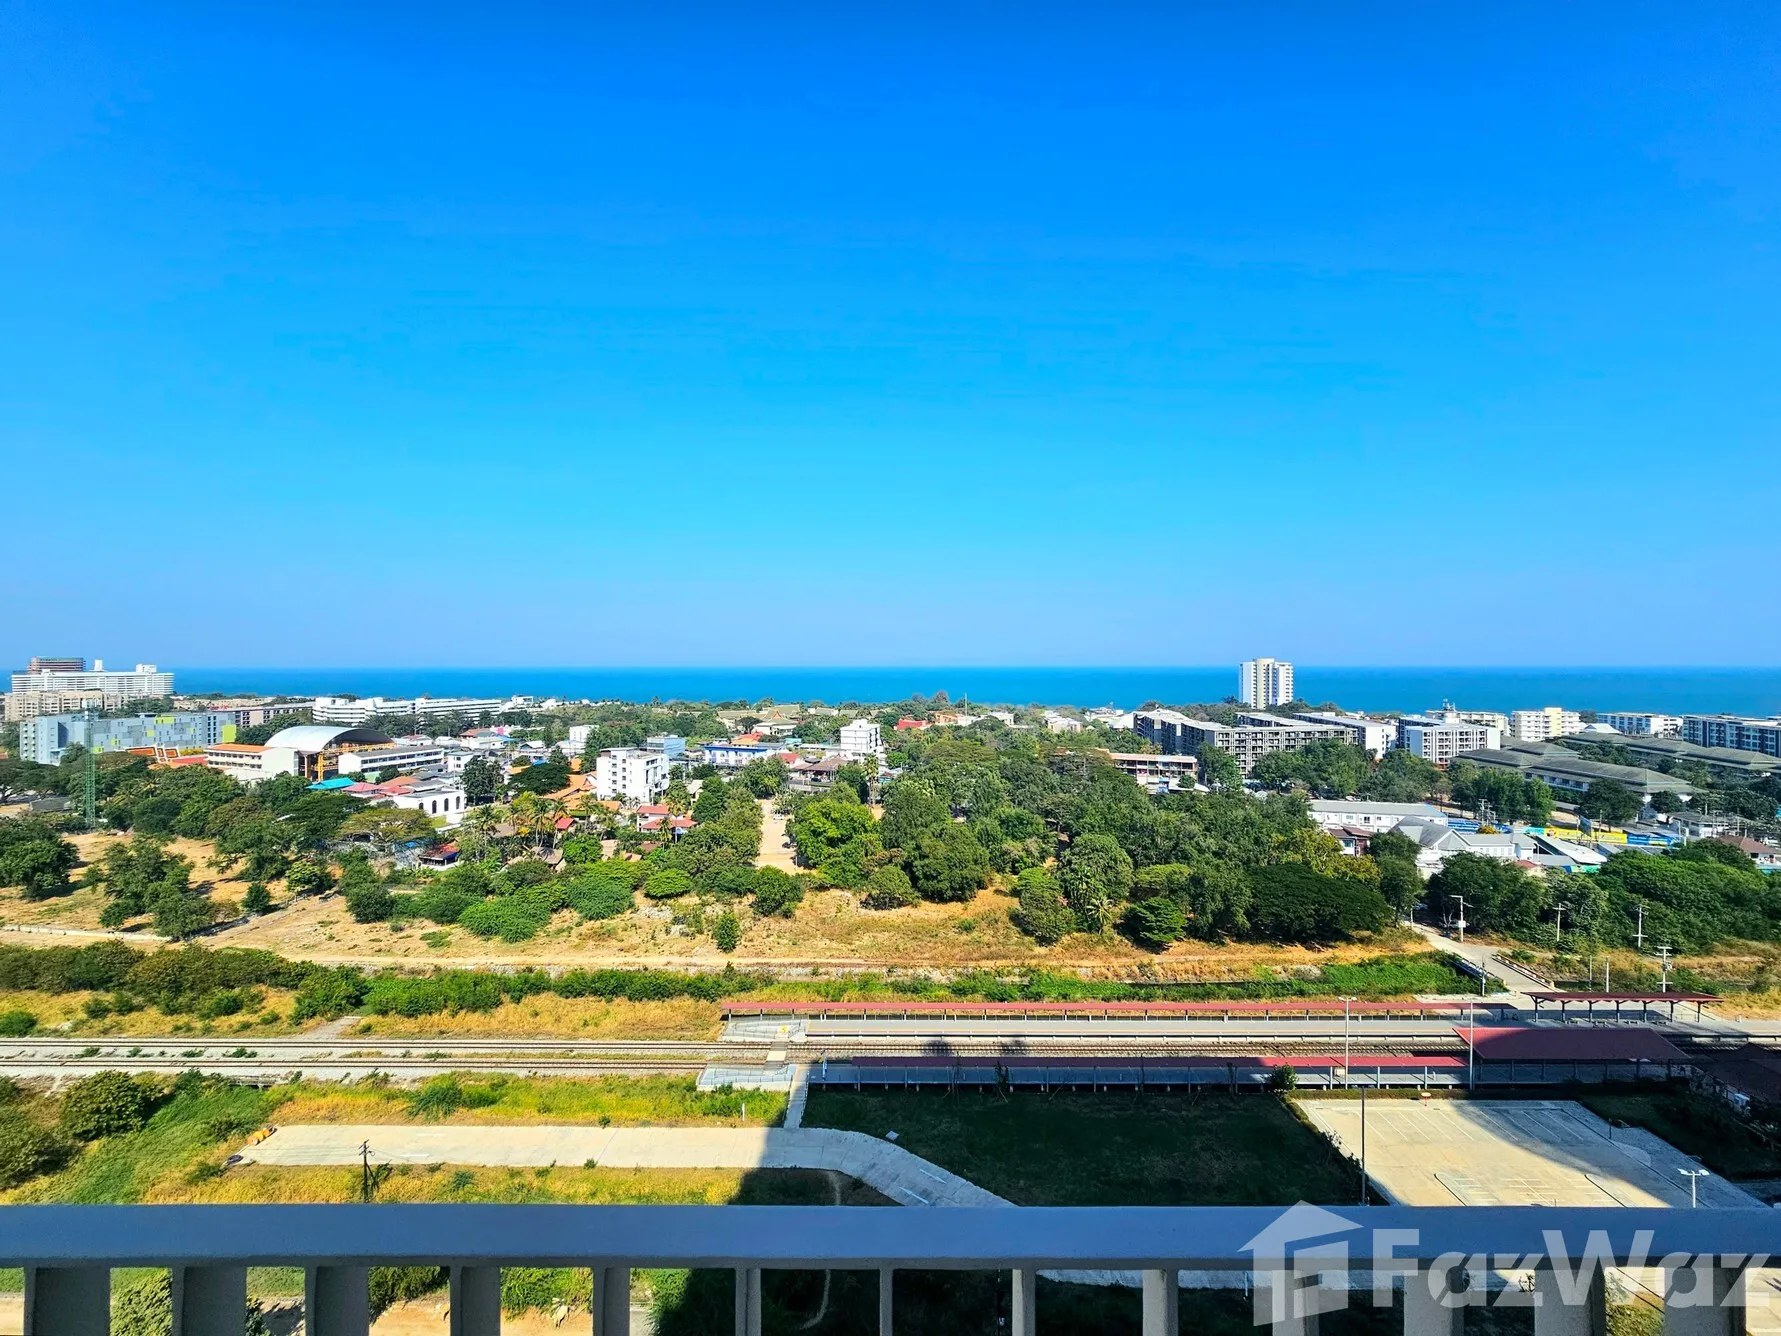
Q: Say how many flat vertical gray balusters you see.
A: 13